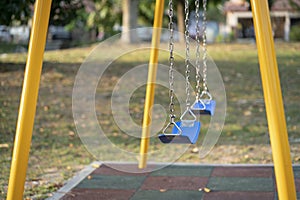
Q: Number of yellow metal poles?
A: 3